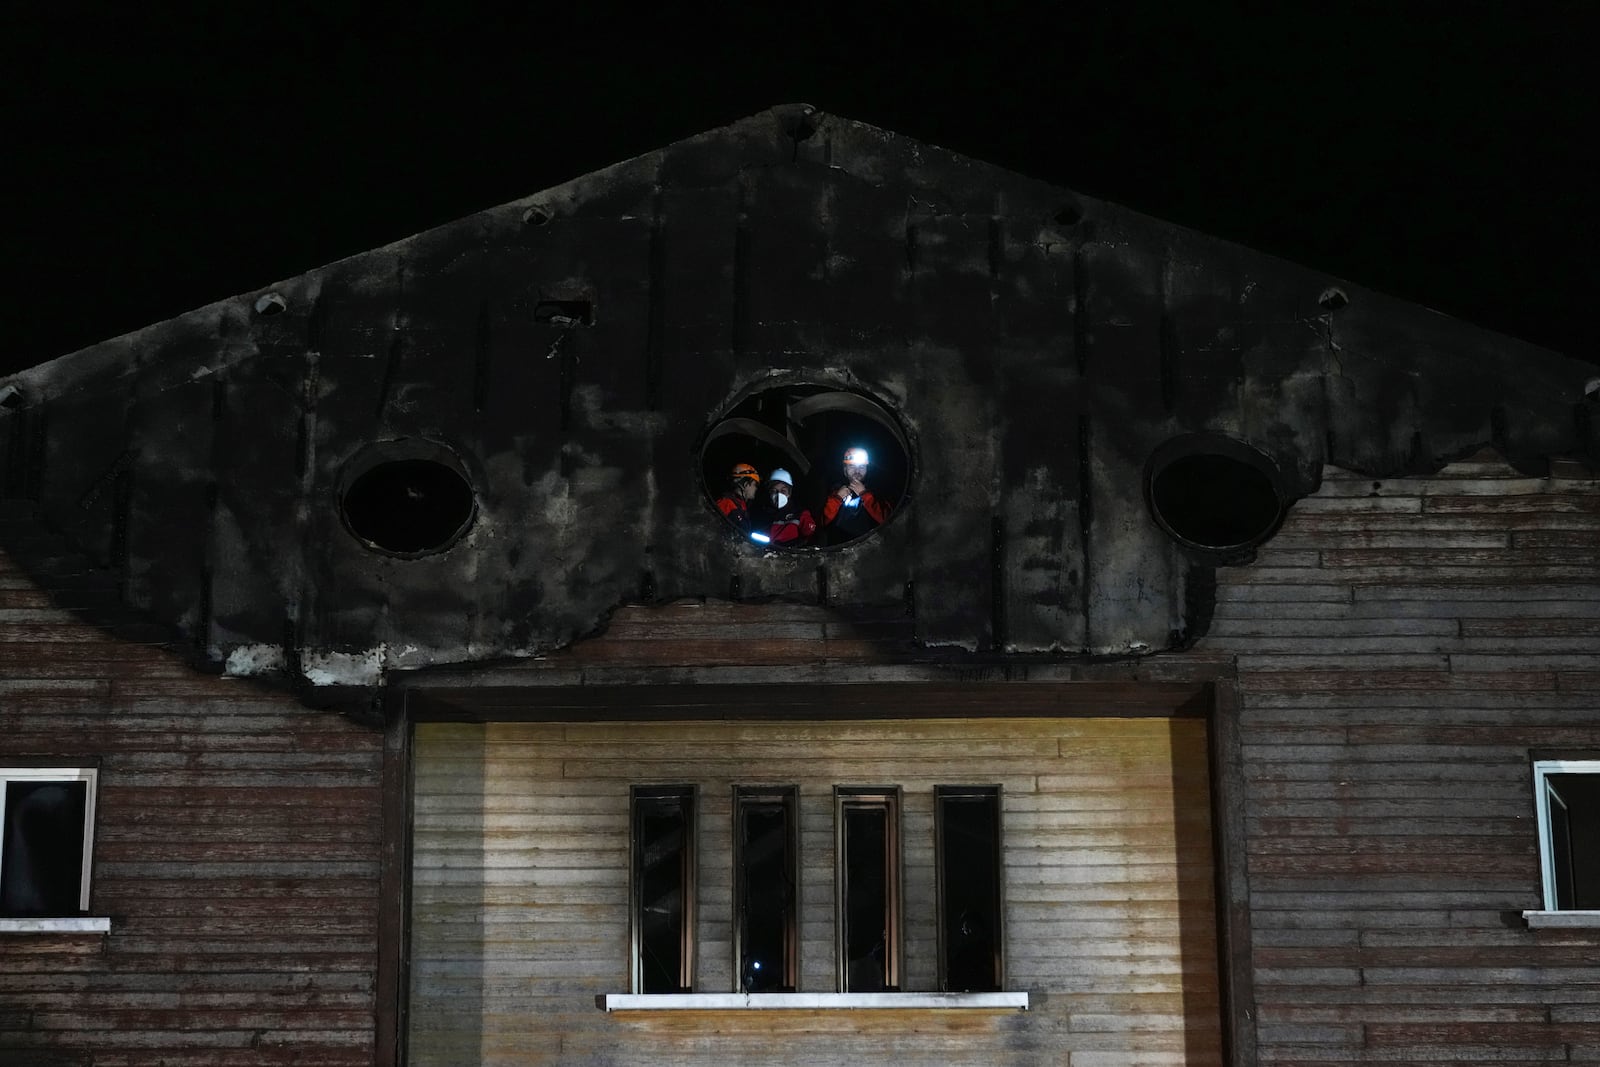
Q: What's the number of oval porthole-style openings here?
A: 3